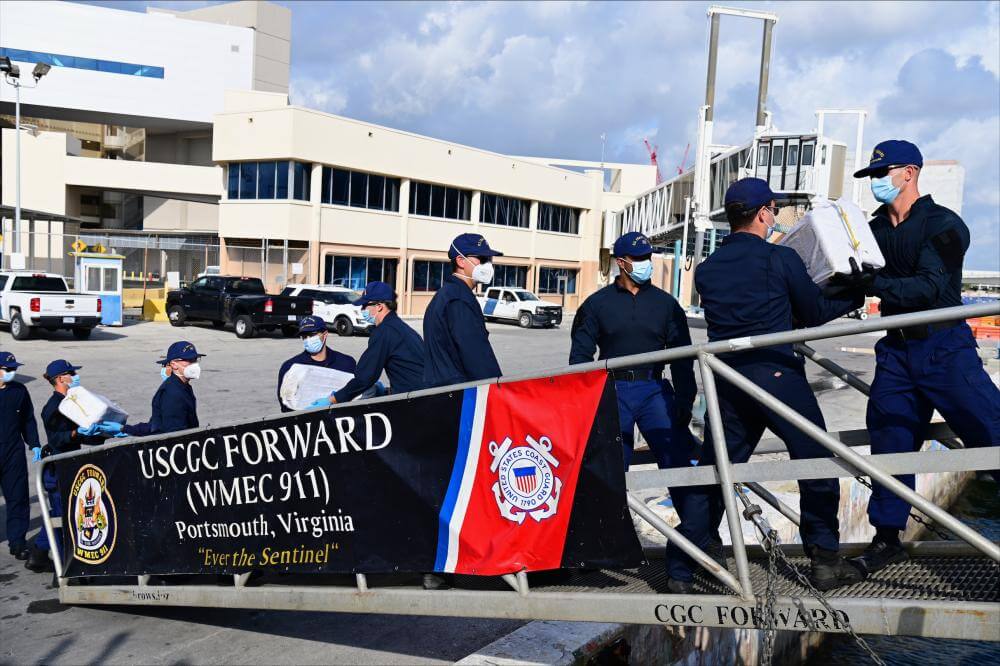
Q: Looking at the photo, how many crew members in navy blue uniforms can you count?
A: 10